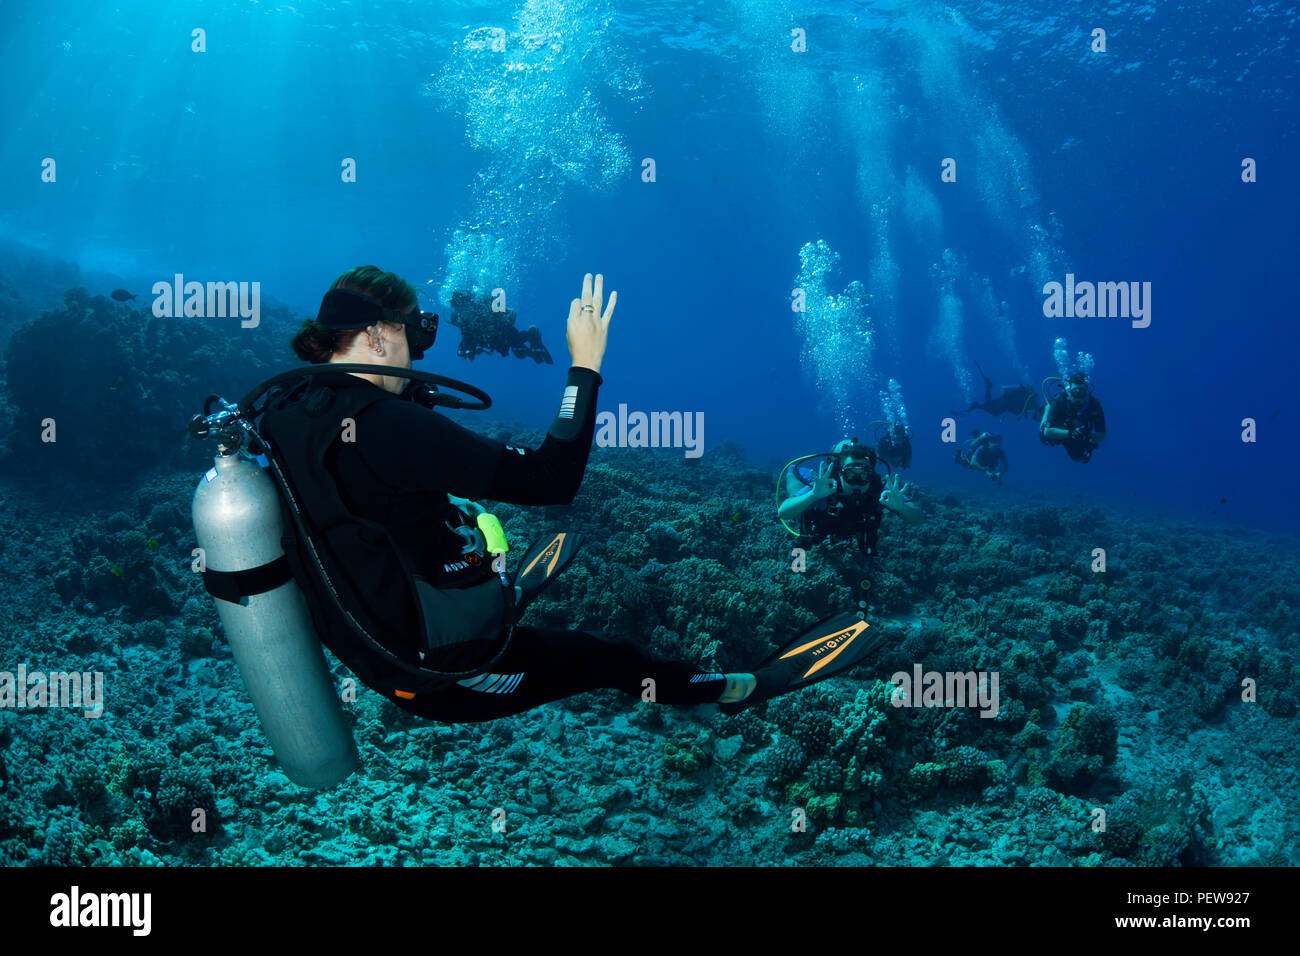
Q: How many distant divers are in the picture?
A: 6